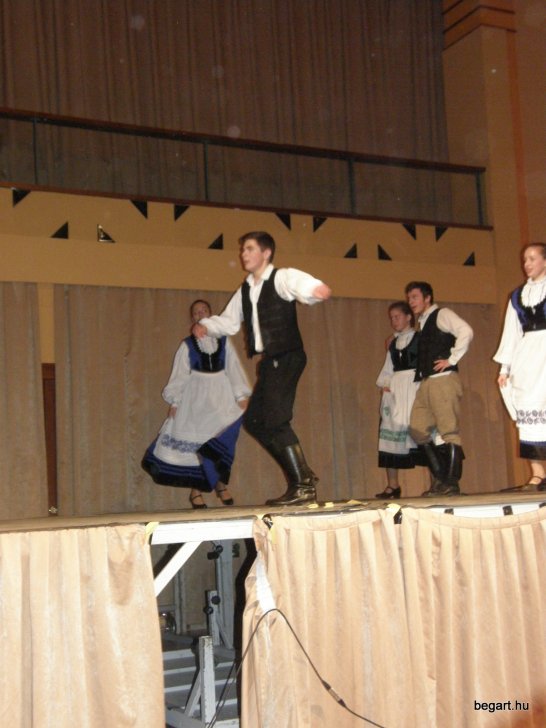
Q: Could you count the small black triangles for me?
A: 13